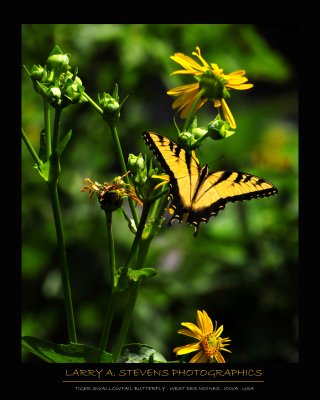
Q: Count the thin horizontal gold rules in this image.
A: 1